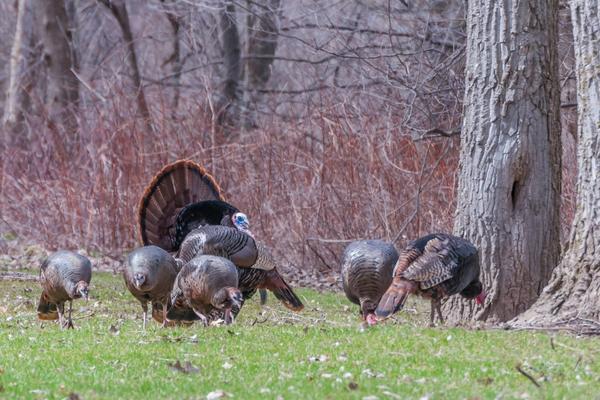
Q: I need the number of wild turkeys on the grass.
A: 7